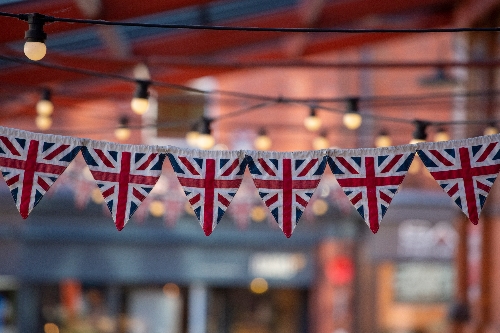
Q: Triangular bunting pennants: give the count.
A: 6